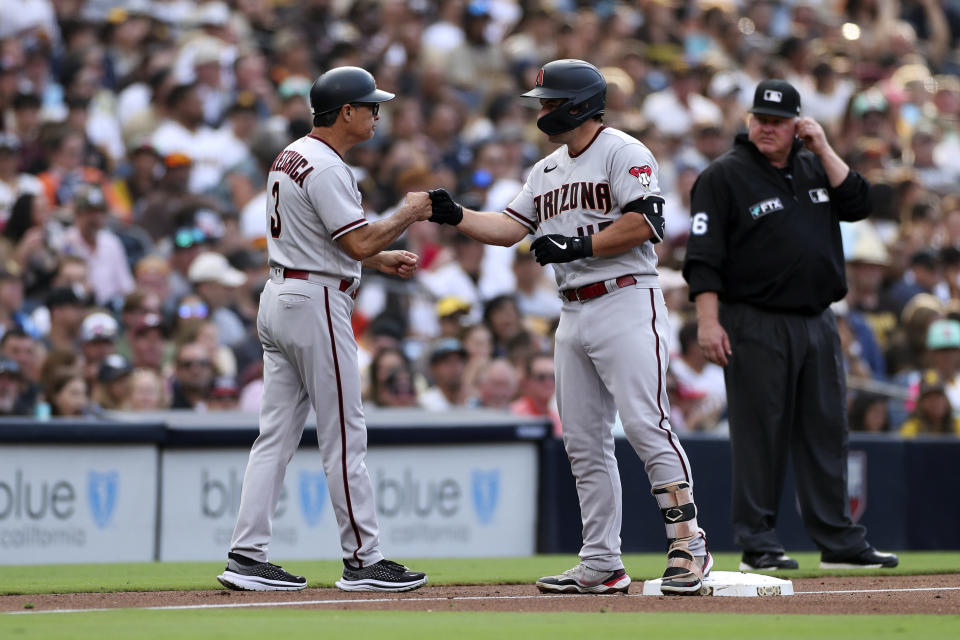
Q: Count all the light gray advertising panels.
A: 2